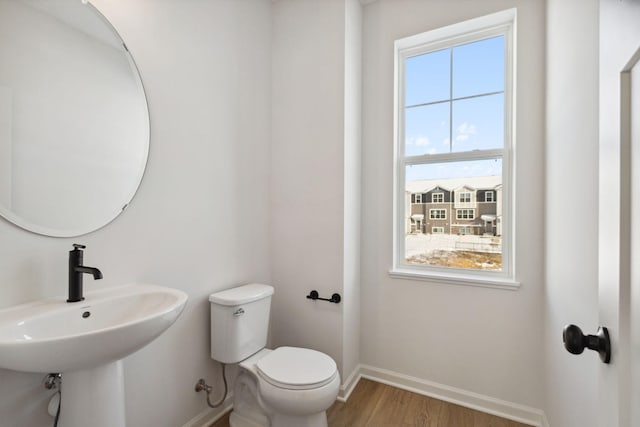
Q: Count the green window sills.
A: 0